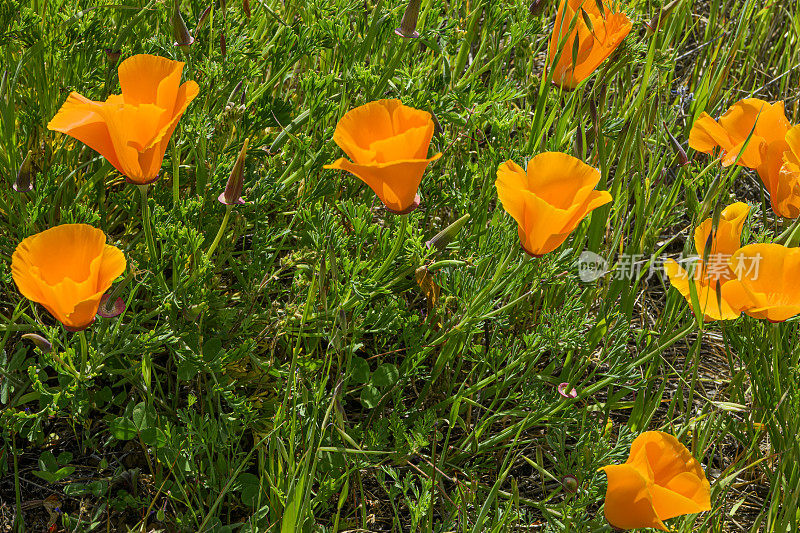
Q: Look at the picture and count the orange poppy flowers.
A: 10